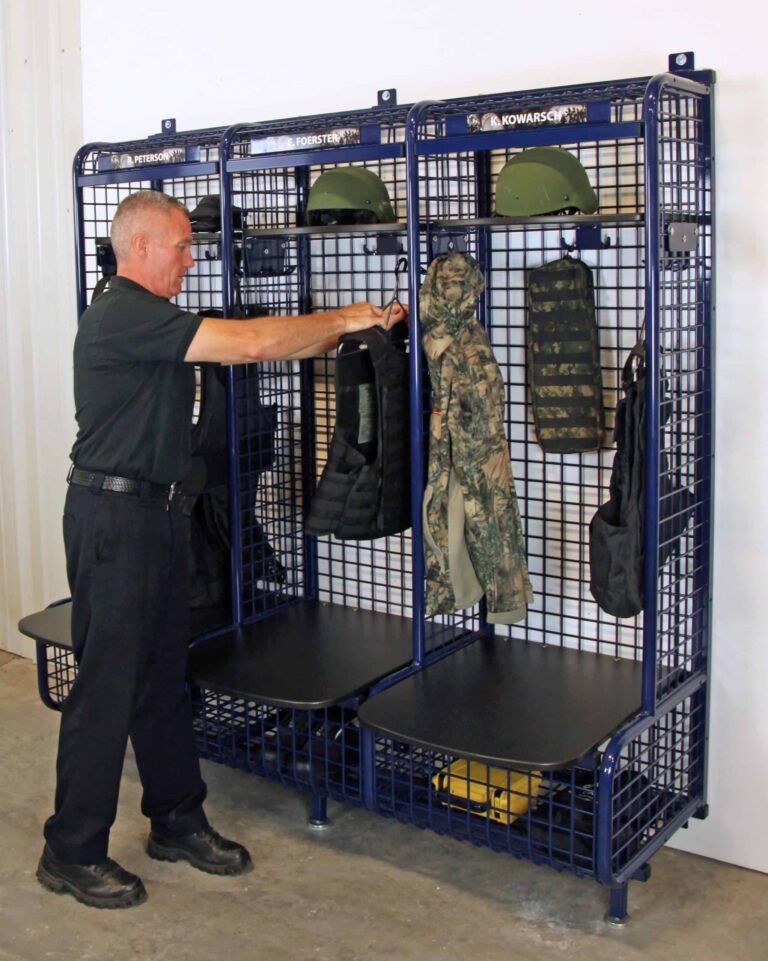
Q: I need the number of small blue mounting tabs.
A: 3